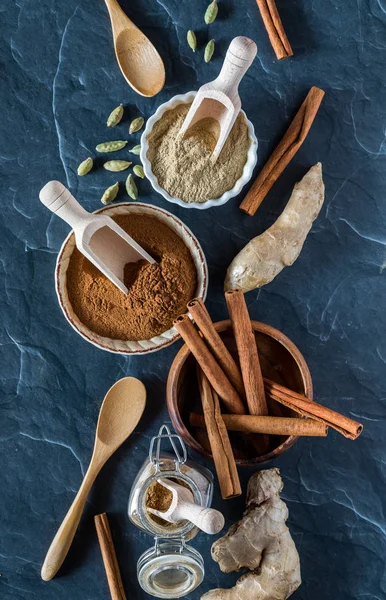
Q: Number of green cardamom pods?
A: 12